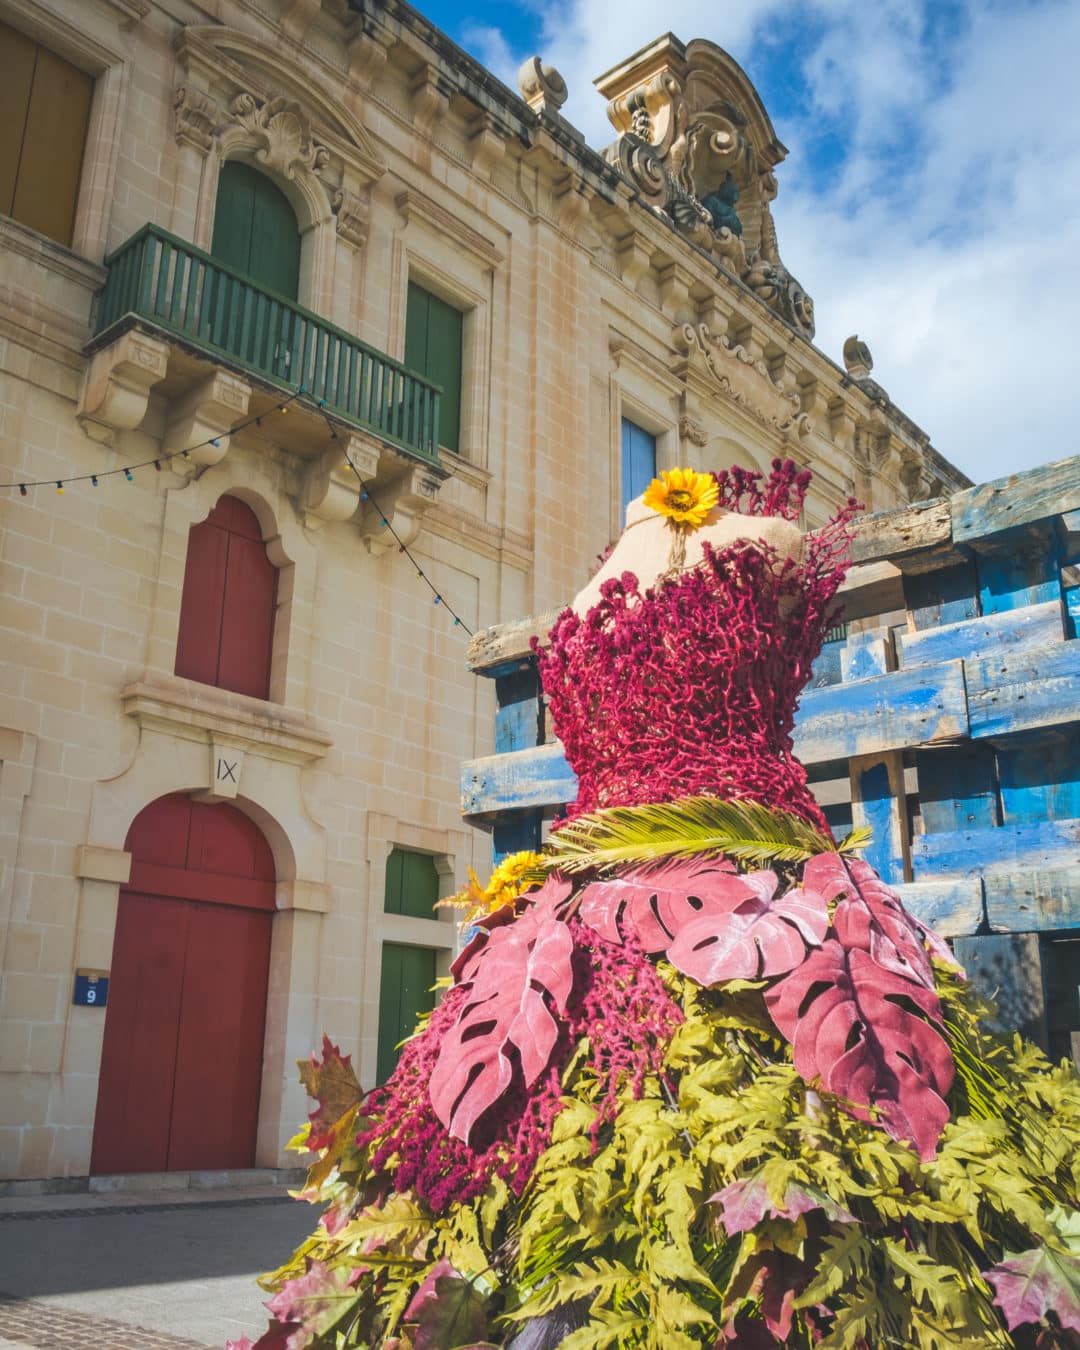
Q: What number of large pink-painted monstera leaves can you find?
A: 5